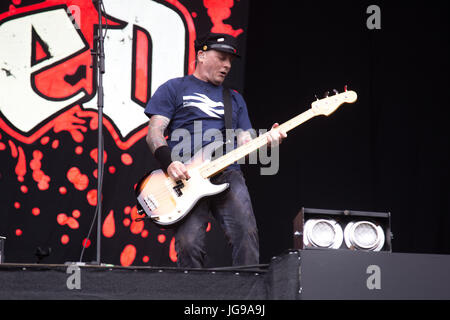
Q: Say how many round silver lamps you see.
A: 2